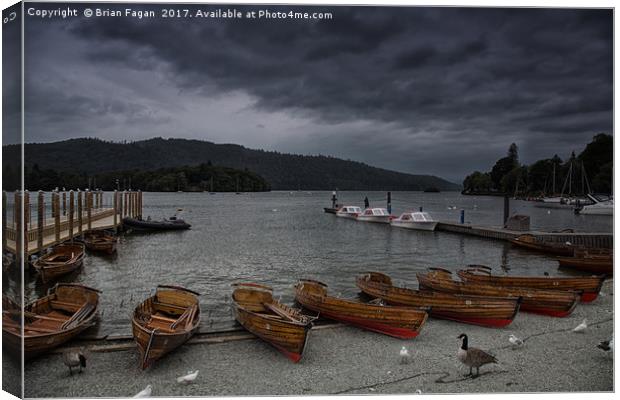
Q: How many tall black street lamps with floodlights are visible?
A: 0